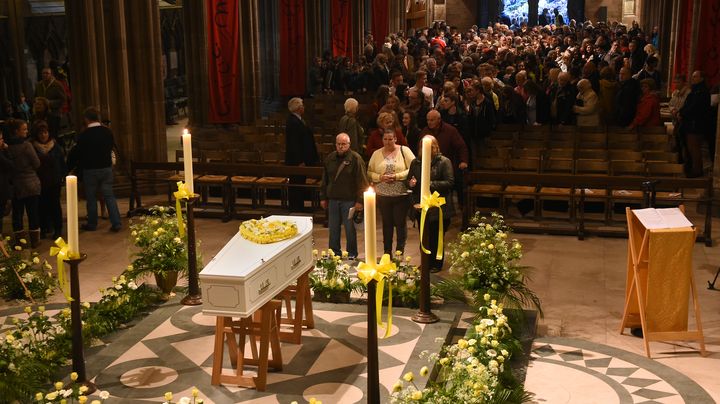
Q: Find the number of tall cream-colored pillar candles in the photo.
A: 4